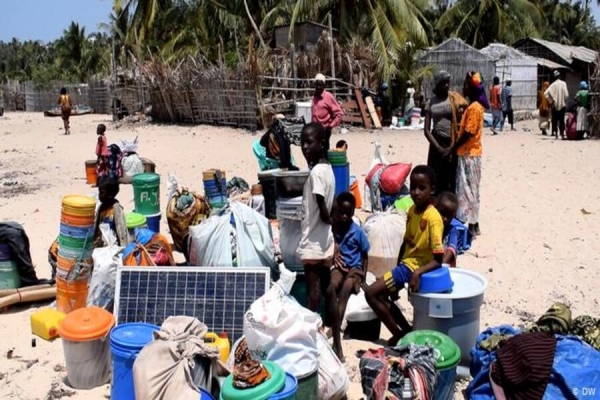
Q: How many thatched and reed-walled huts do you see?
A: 3